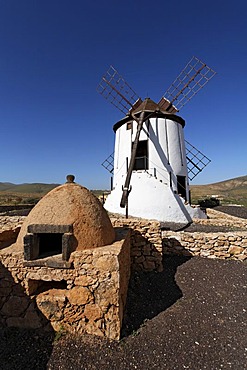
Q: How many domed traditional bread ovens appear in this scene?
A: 1